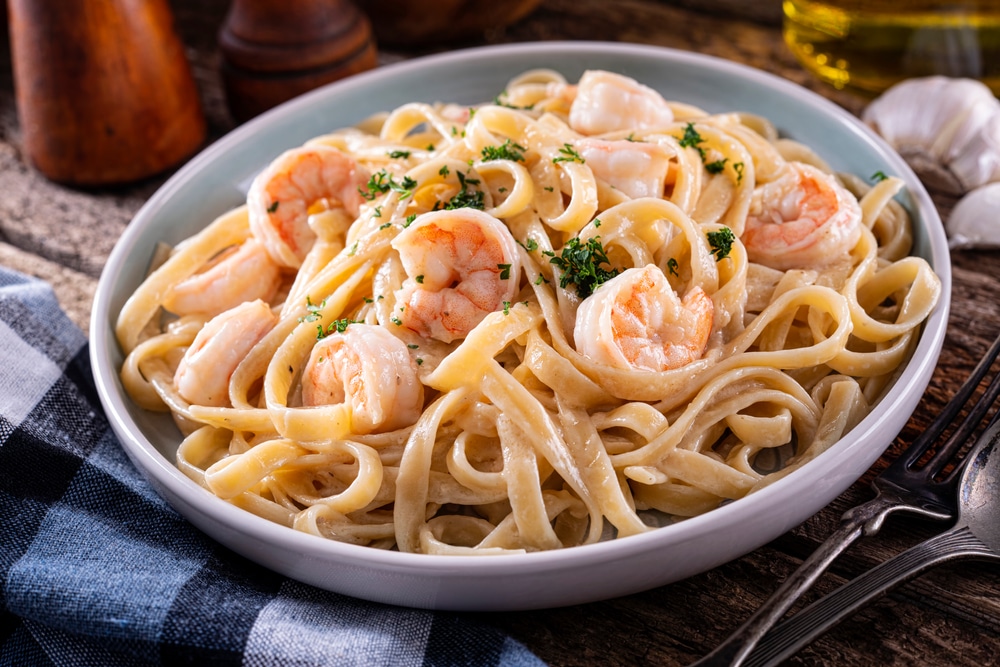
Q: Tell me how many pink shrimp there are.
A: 9